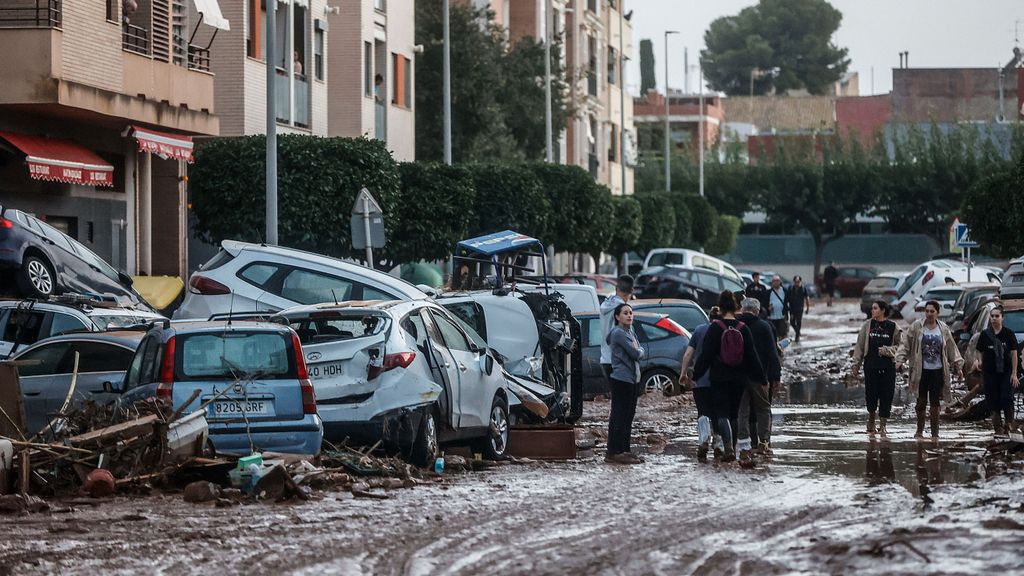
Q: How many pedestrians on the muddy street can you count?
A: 13